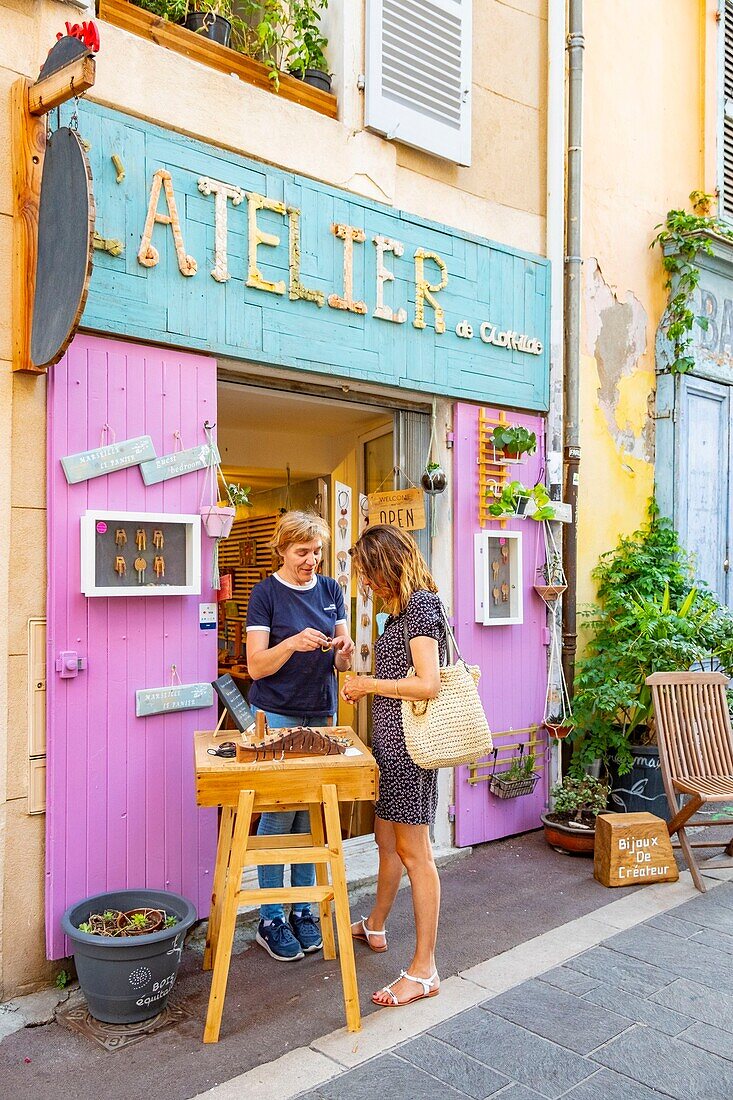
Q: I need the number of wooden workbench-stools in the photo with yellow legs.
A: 1